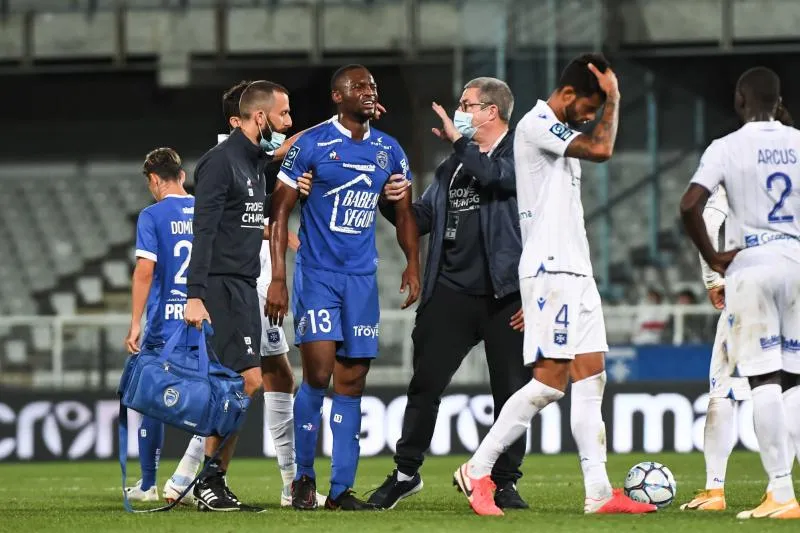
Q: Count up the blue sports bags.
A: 1